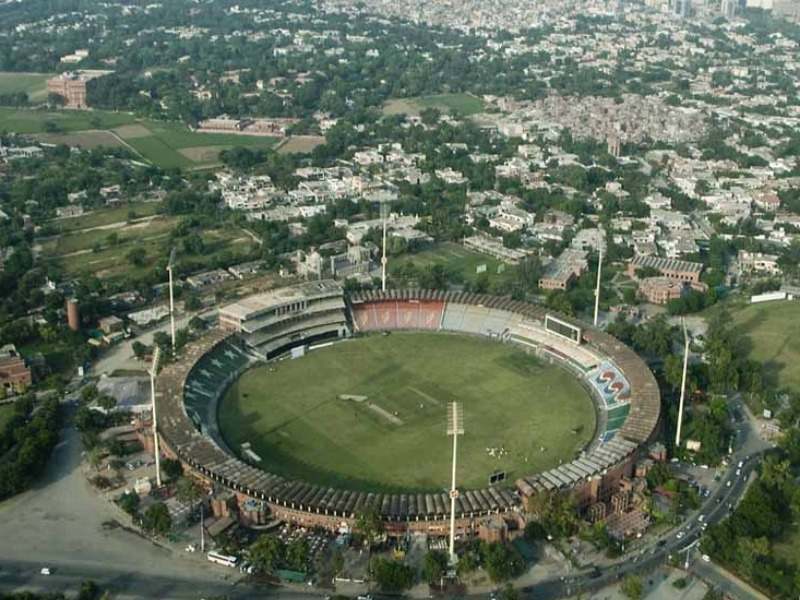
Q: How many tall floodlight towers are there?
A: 6